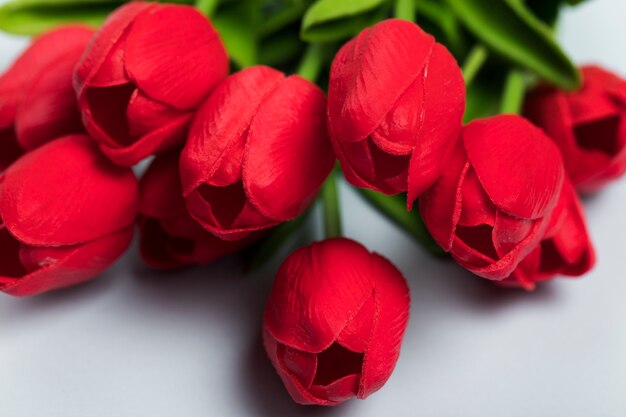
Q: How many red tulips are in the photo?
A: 10